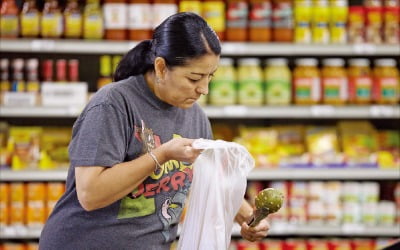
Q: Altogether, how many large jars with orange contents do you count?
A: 4